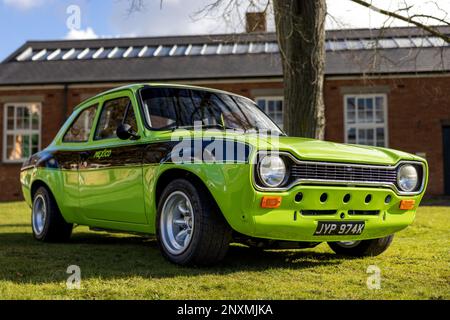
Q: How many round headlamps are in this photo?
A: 2